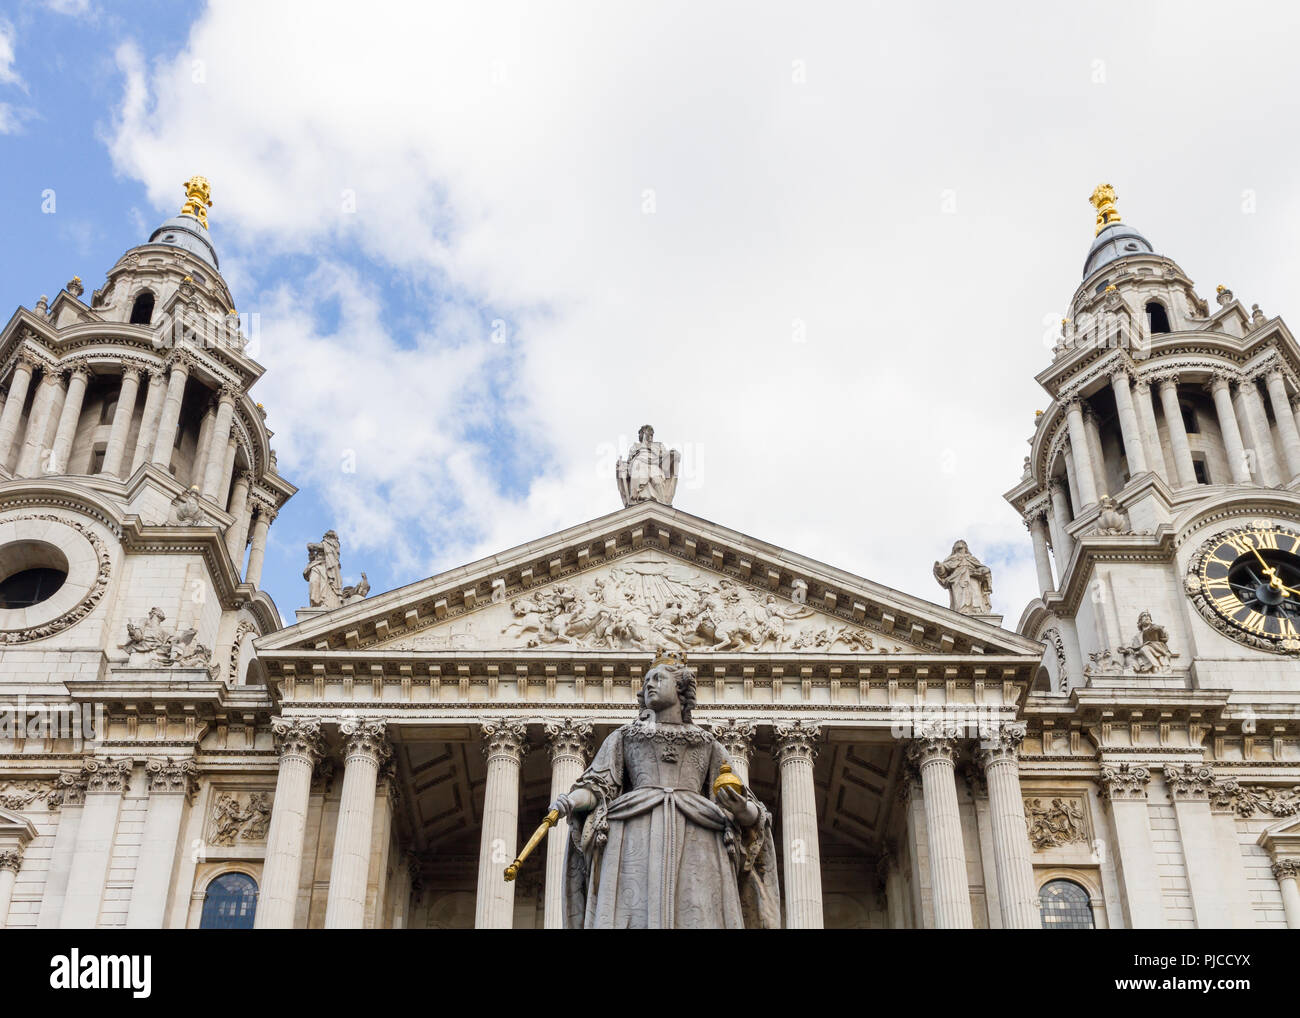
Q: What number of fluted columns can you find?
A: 8